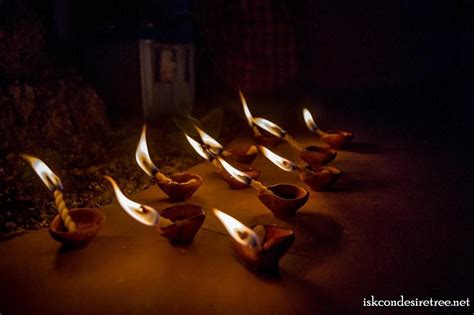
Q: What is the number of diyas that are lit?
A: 11